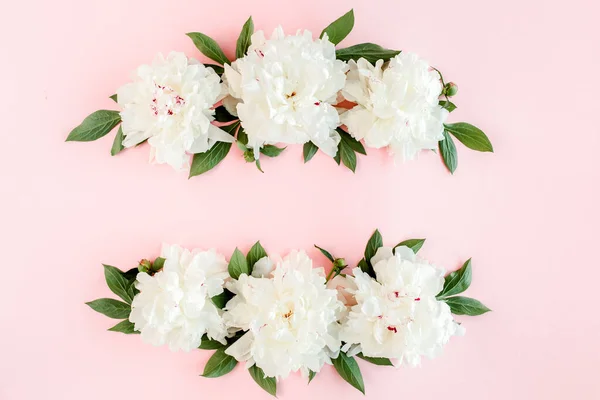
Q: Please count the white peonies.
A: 6